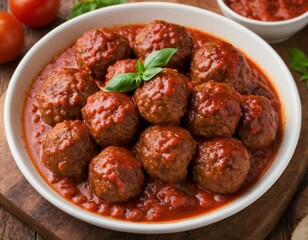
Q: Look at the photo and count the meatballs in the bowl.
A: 13